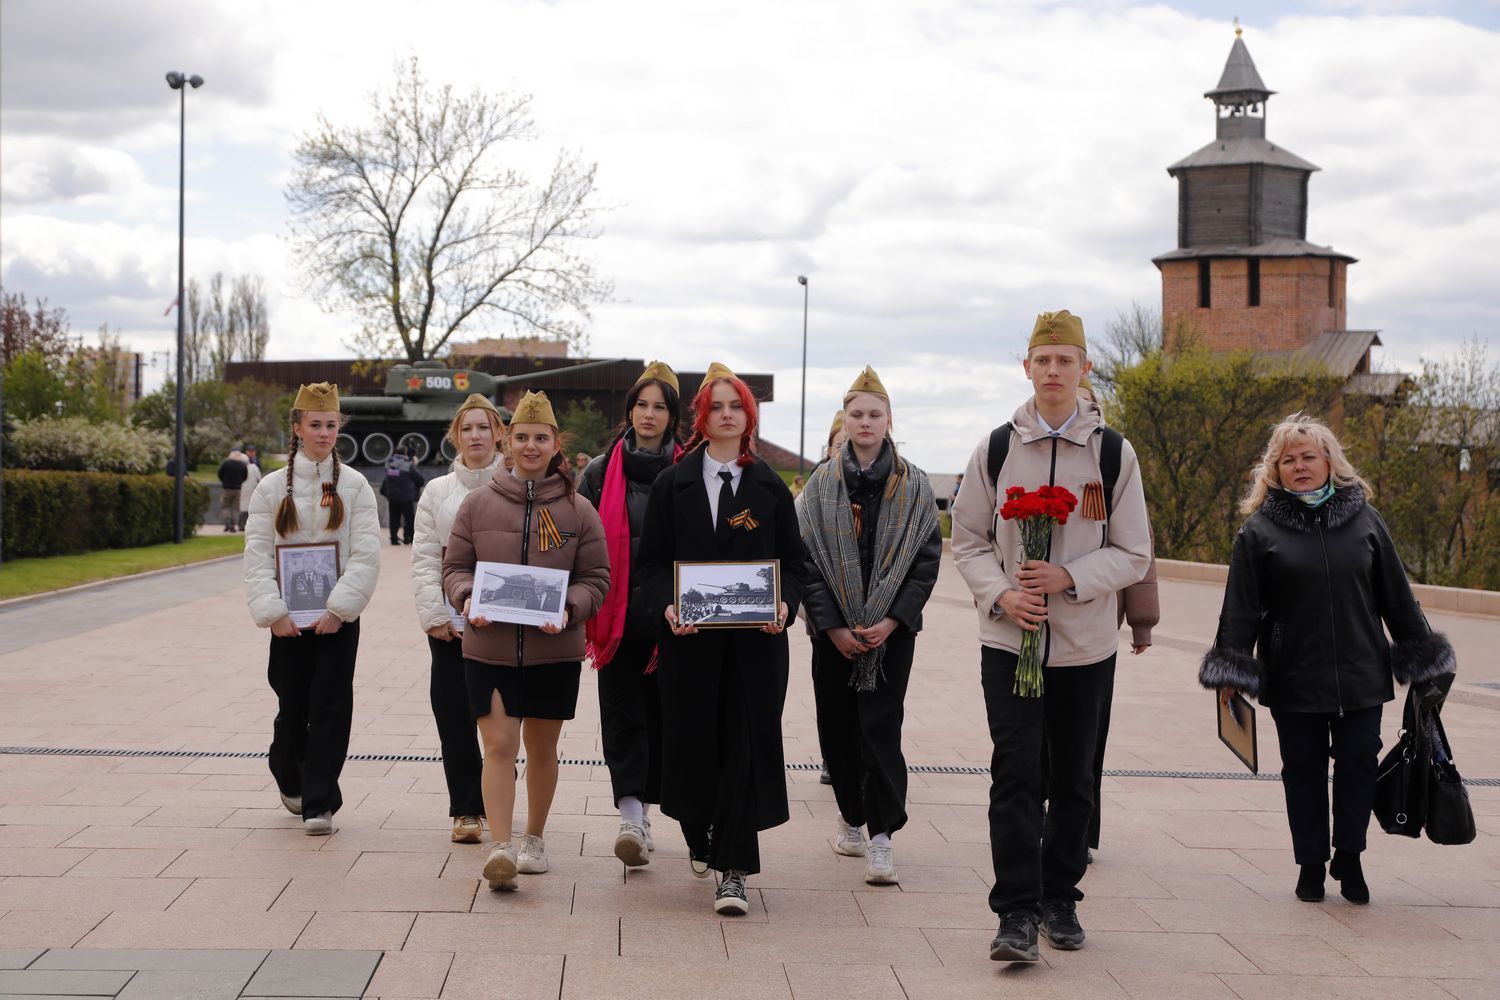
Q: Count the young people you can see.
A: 9